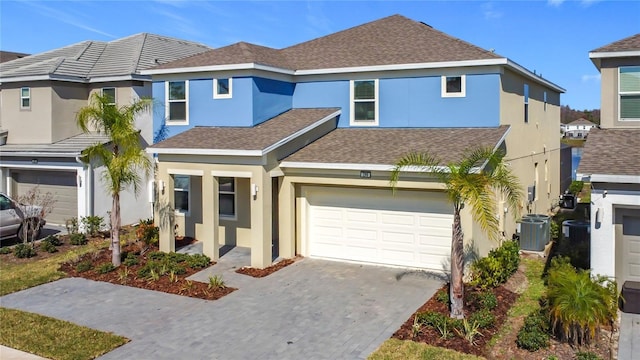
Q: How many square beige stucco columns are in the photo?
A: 3